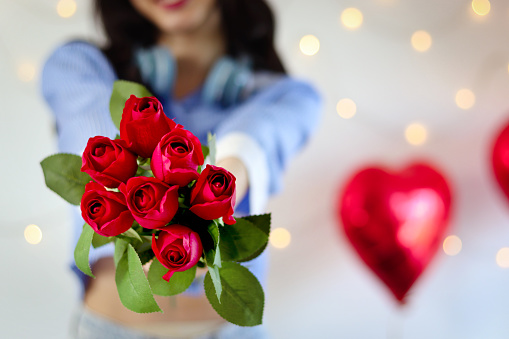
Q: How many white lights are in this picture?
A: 13